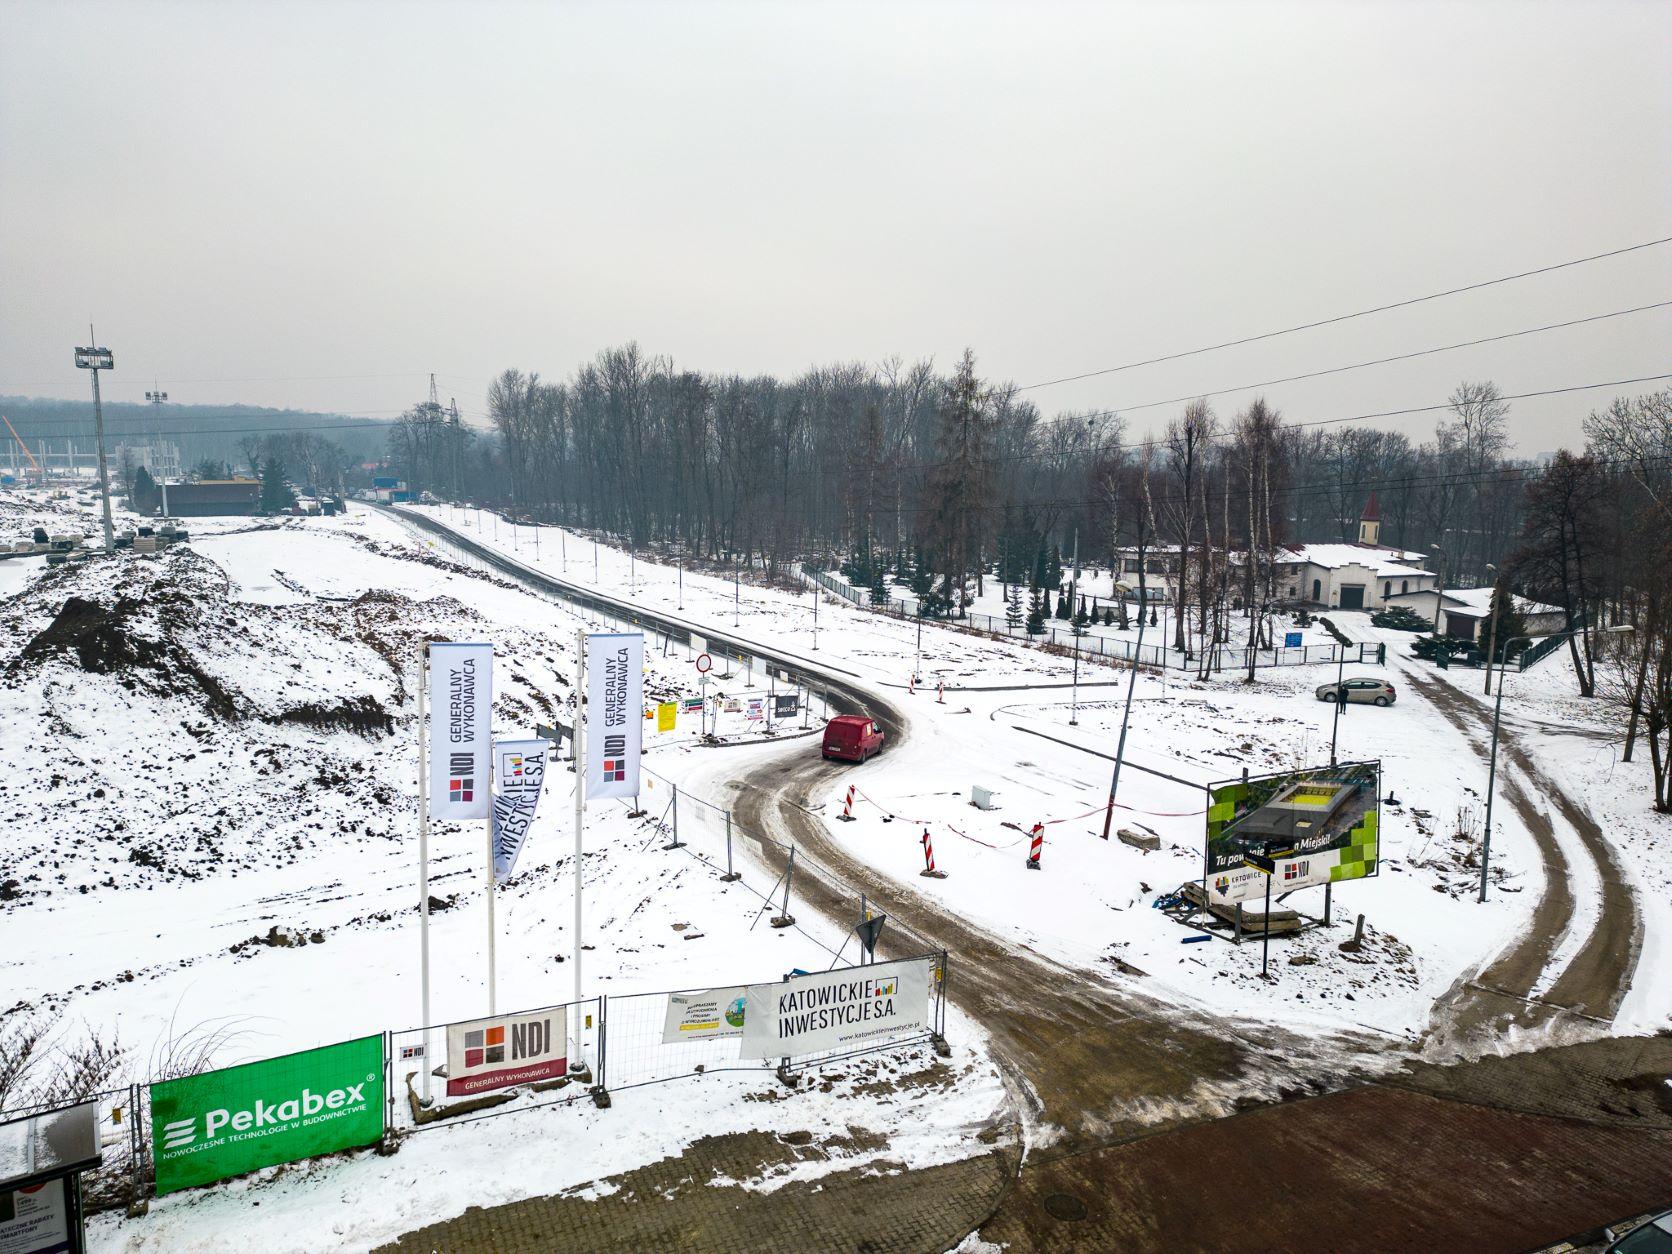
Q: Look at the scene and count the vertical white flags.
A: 3